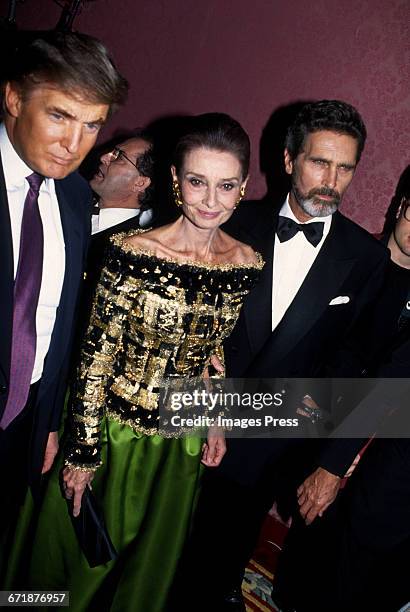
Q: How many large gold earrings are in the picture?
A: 2